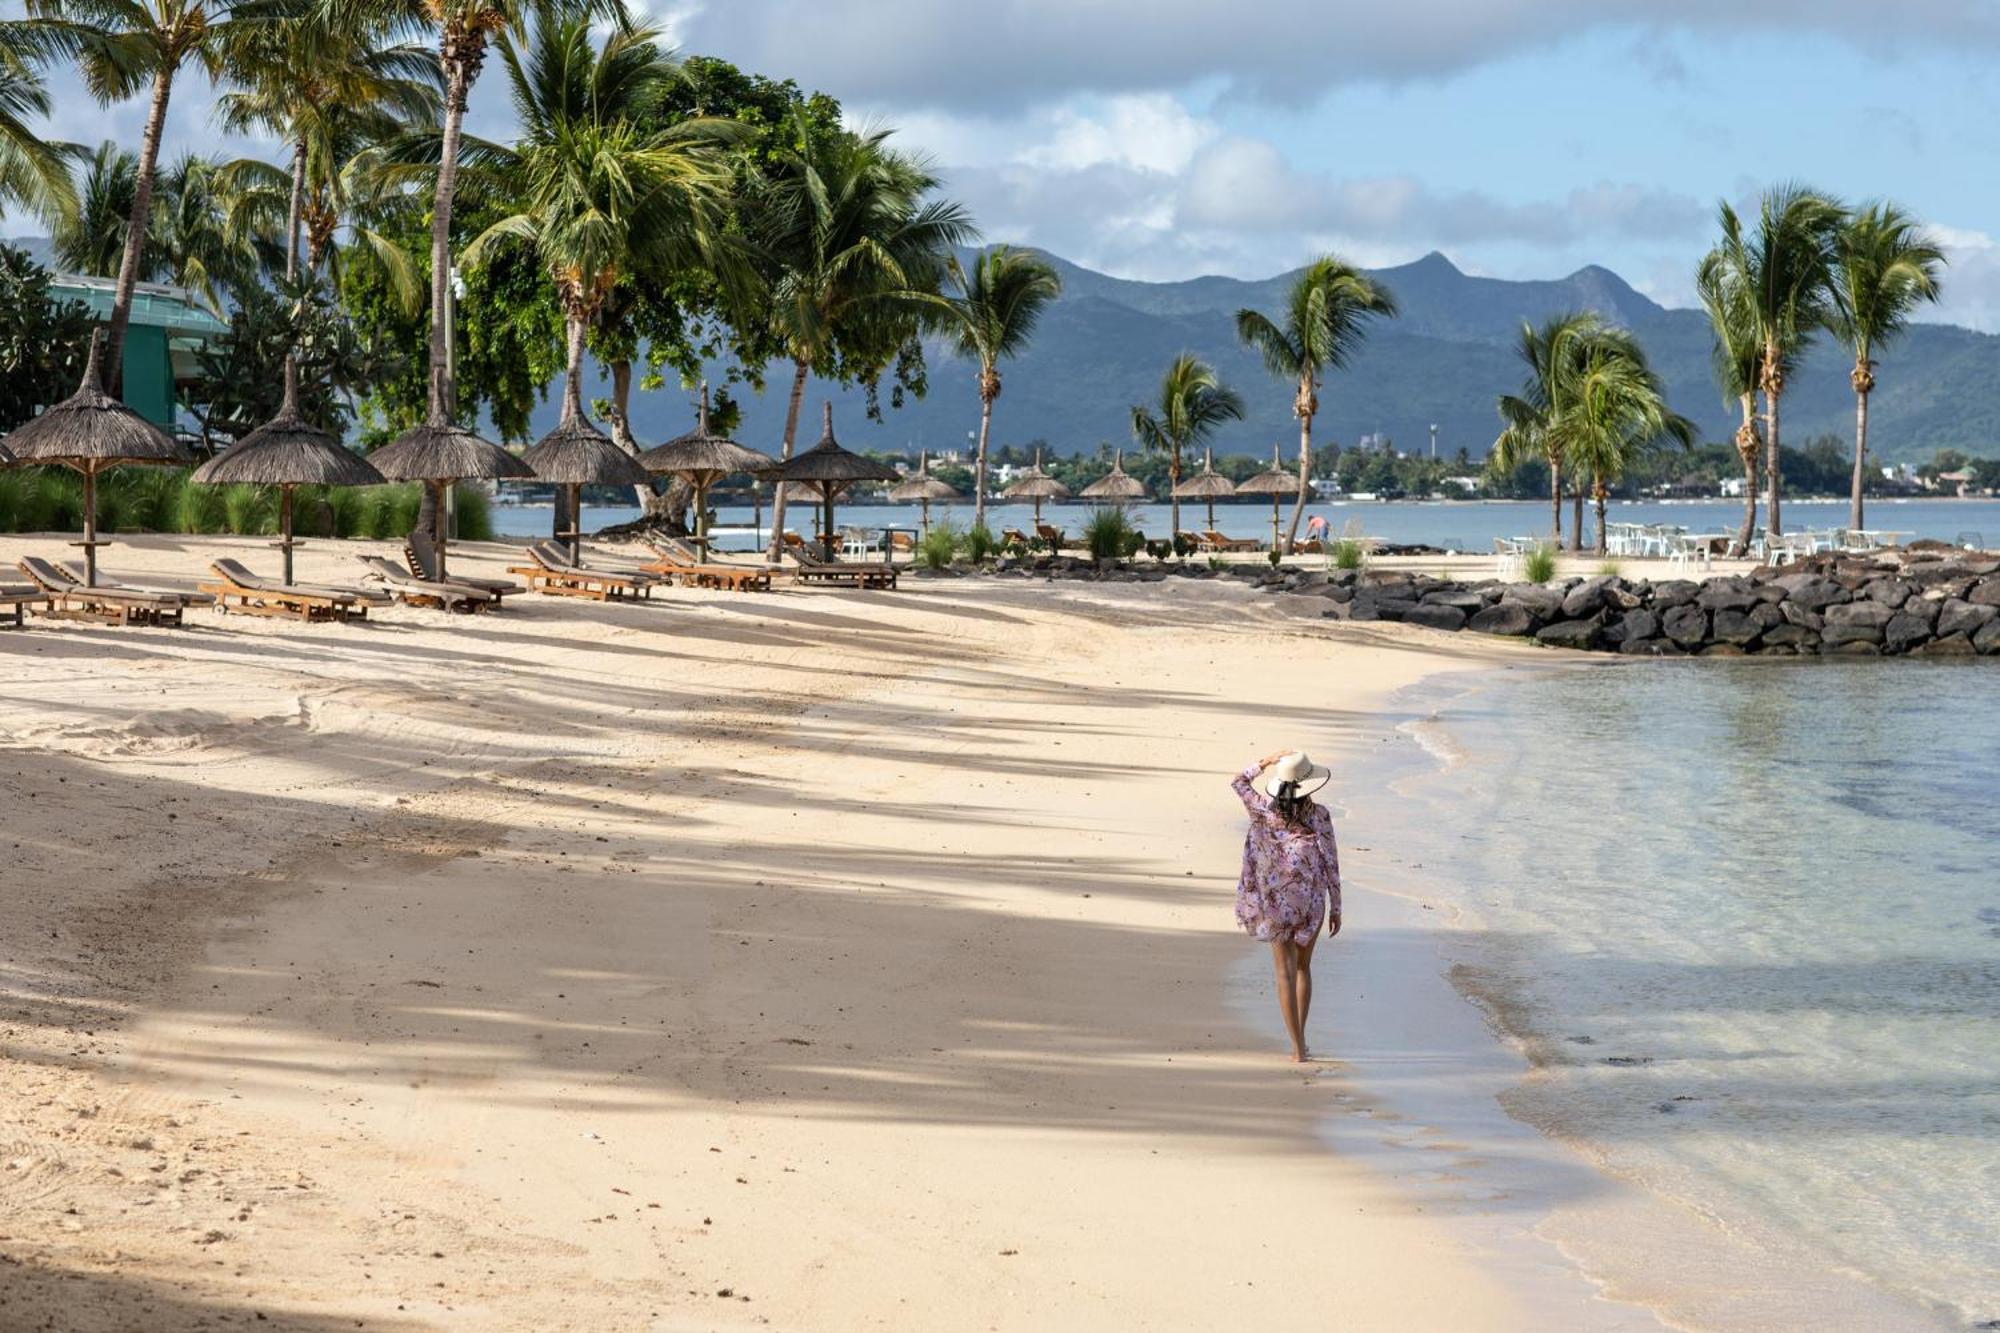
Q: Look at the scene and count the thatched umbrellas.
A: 13